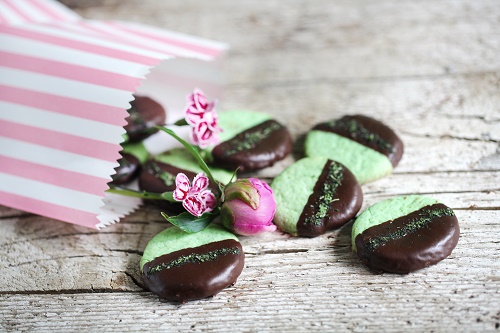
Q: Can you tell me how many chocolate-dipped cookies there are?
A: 8